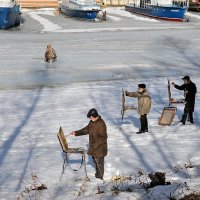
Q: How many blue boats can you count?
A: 3